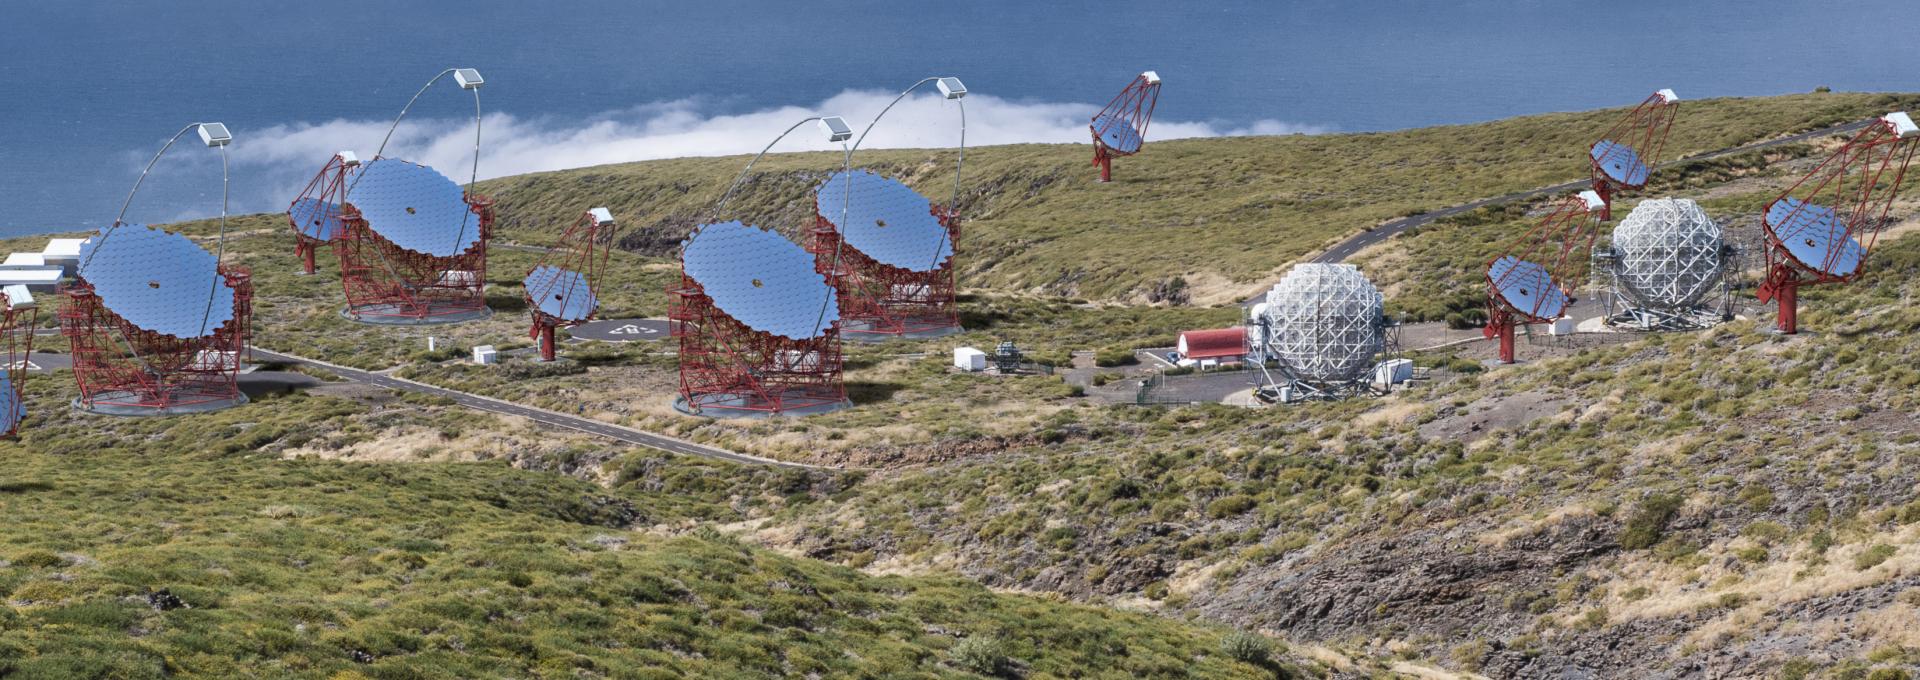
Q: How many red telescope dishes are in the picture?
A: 11